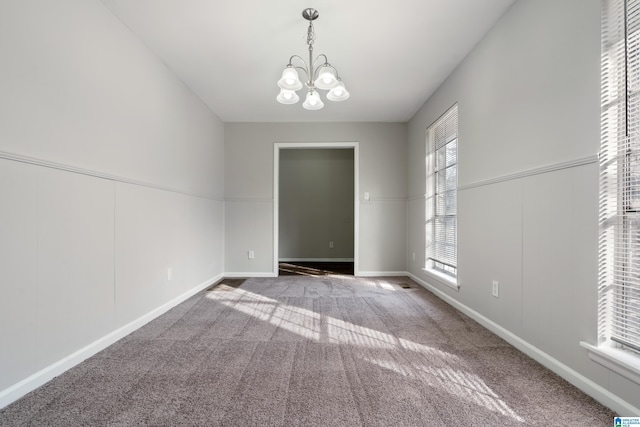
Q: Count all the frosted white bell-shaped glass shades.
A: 5